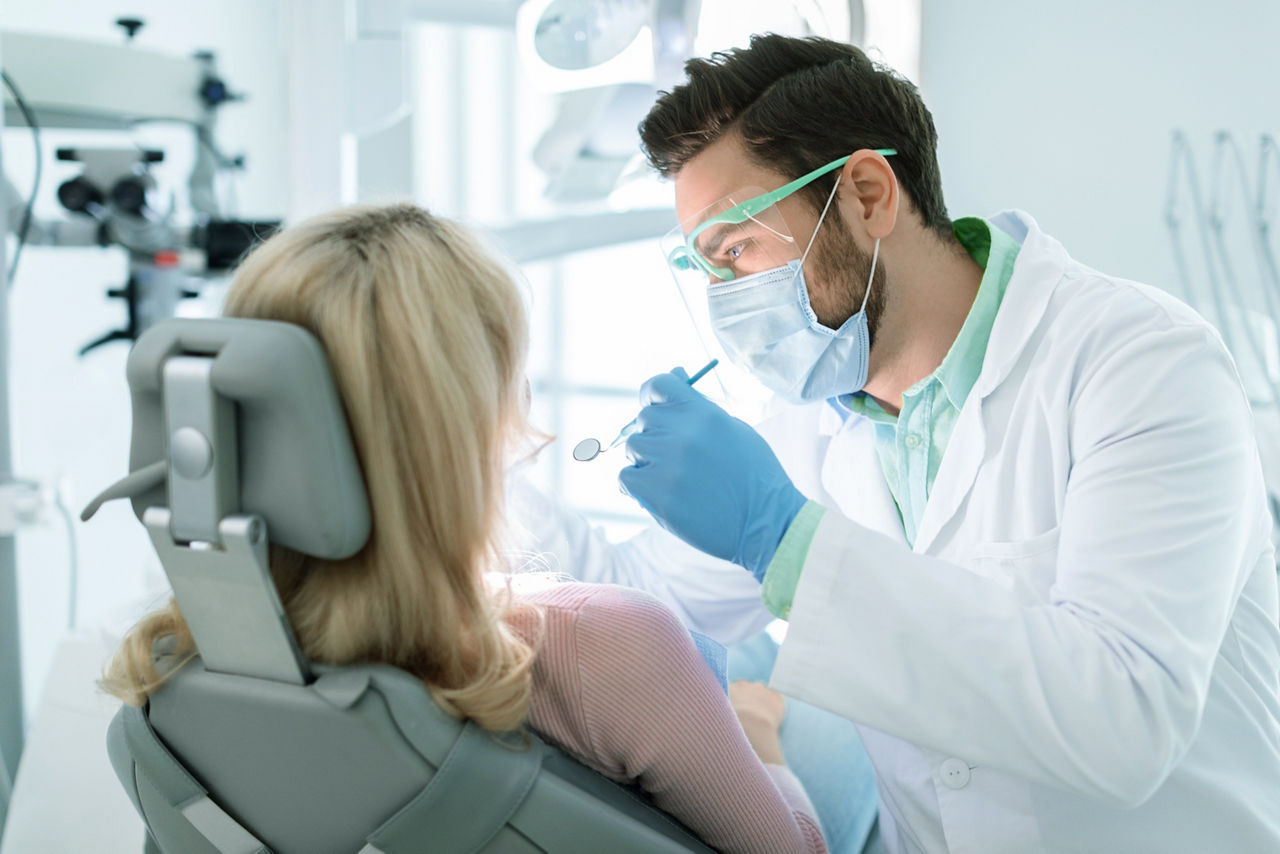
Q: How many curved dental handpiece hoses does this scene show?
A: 3